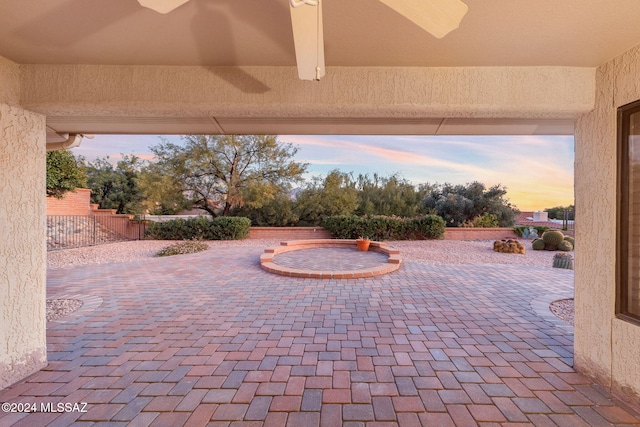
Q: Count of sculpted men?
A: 0